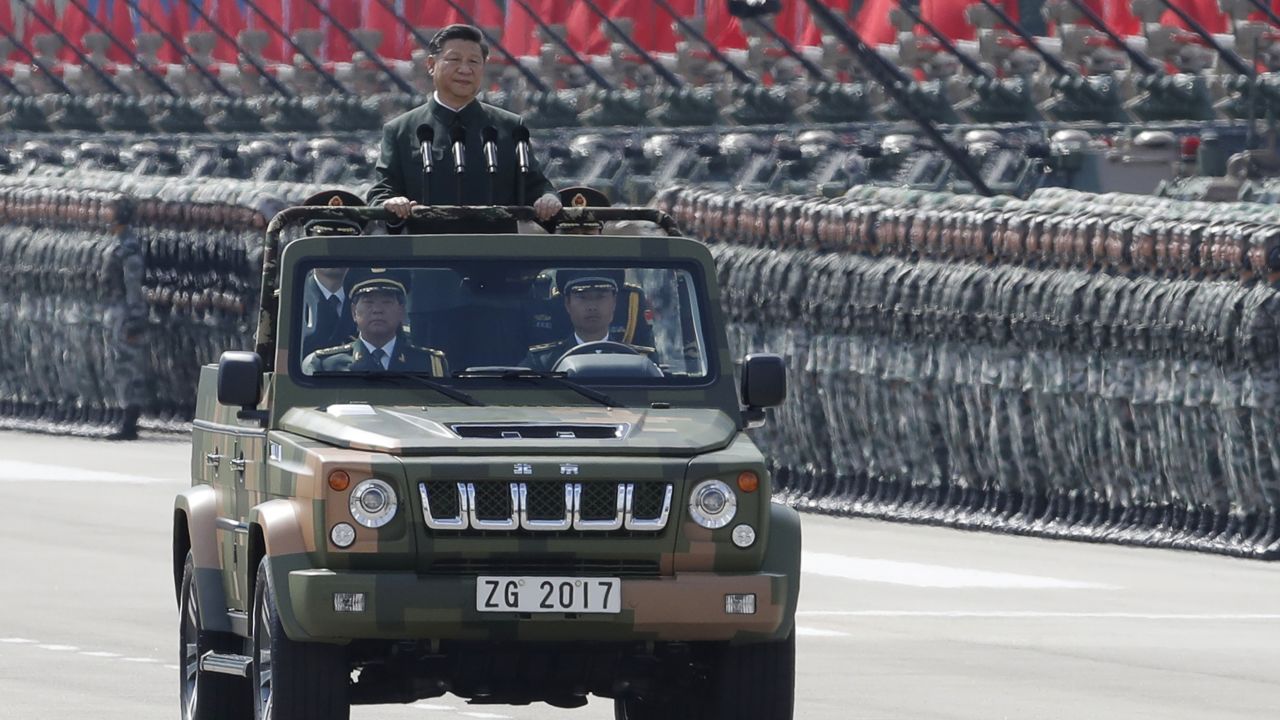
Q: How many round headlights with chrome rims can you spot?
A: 2